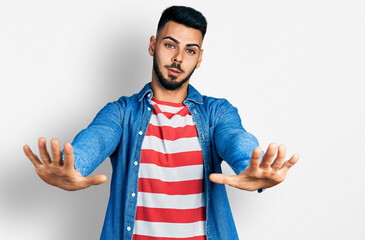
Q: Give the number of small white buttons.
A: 6